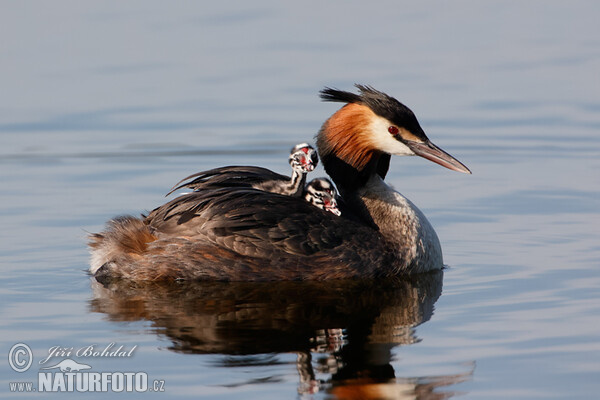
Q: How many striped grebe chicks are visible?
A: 2